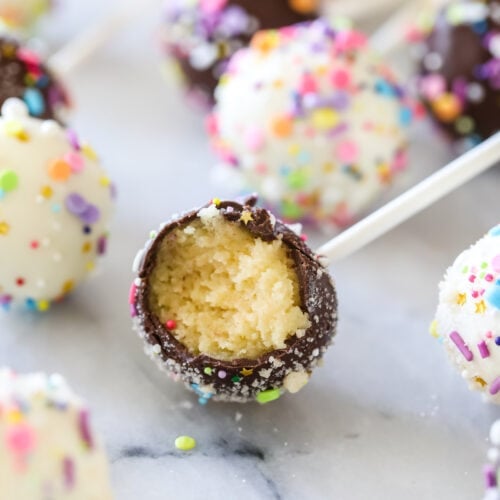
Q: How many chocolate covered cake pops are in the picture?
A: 4